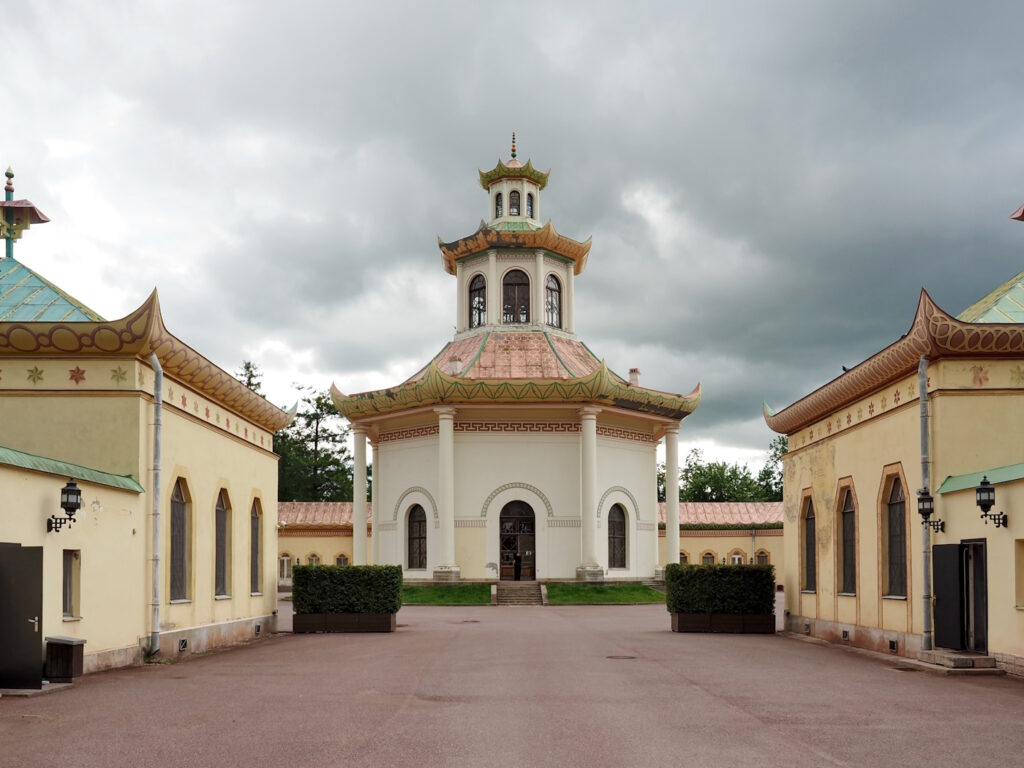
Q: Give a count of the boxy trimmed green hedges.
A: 2